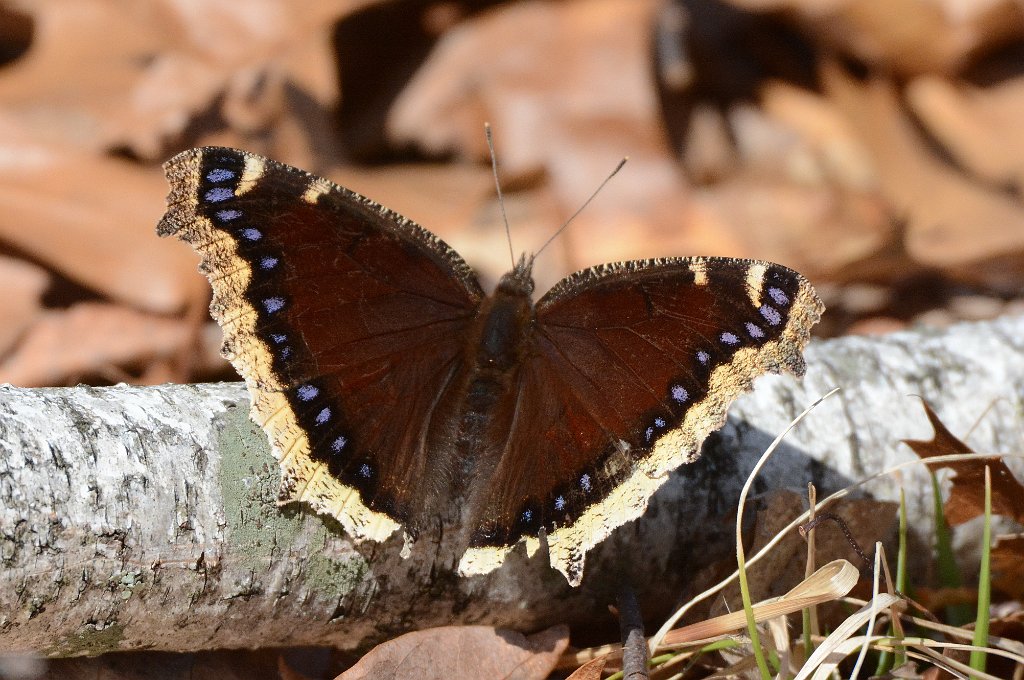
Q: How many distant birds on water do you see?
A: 0